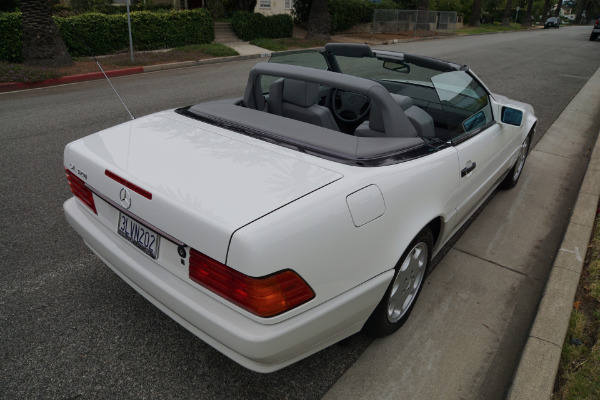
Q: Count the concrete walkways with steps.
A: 1